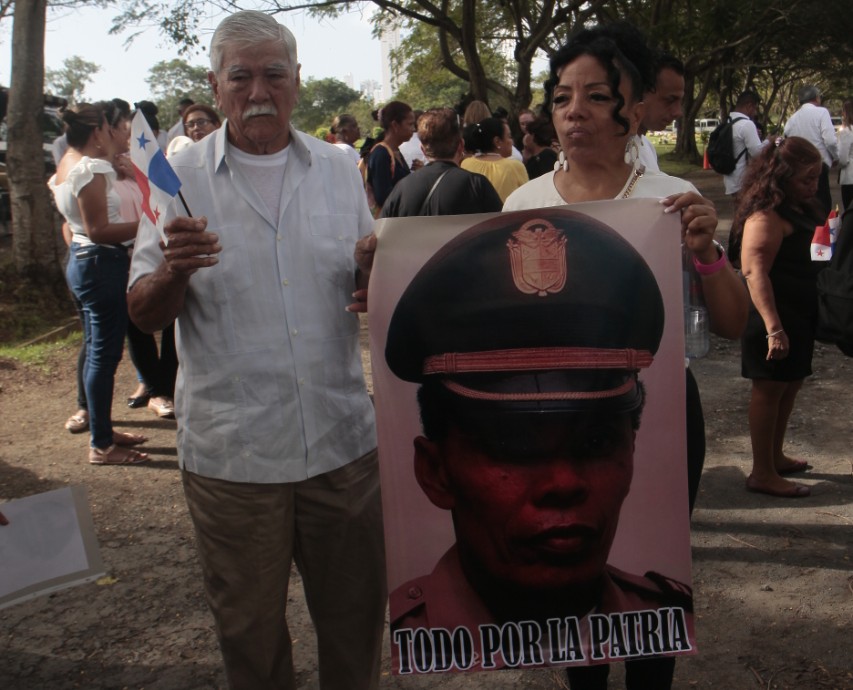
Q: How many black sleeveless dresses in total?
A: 1